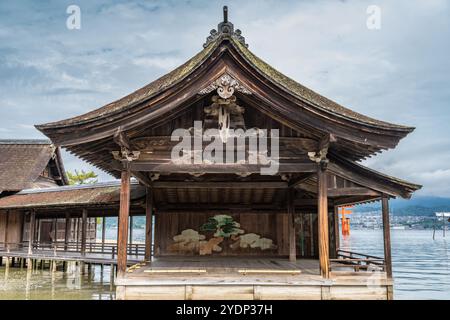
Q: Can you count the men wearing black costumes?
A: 0